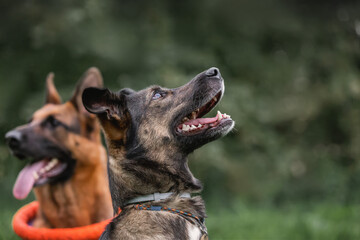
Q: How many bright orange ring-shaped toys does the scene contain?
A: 1